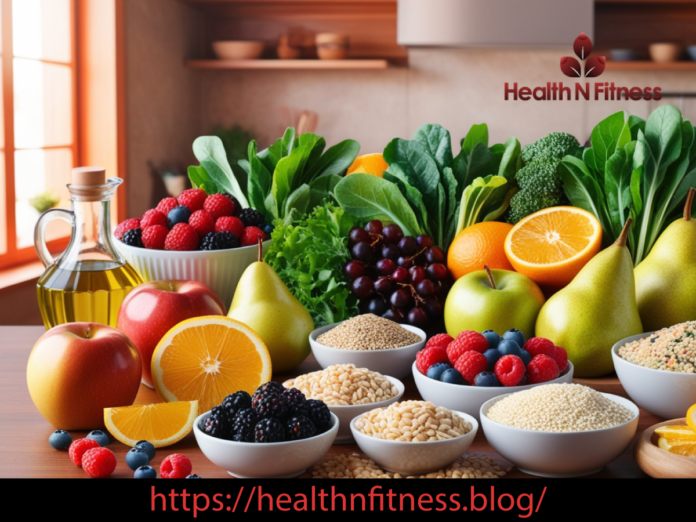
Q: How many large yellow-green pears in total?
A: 3